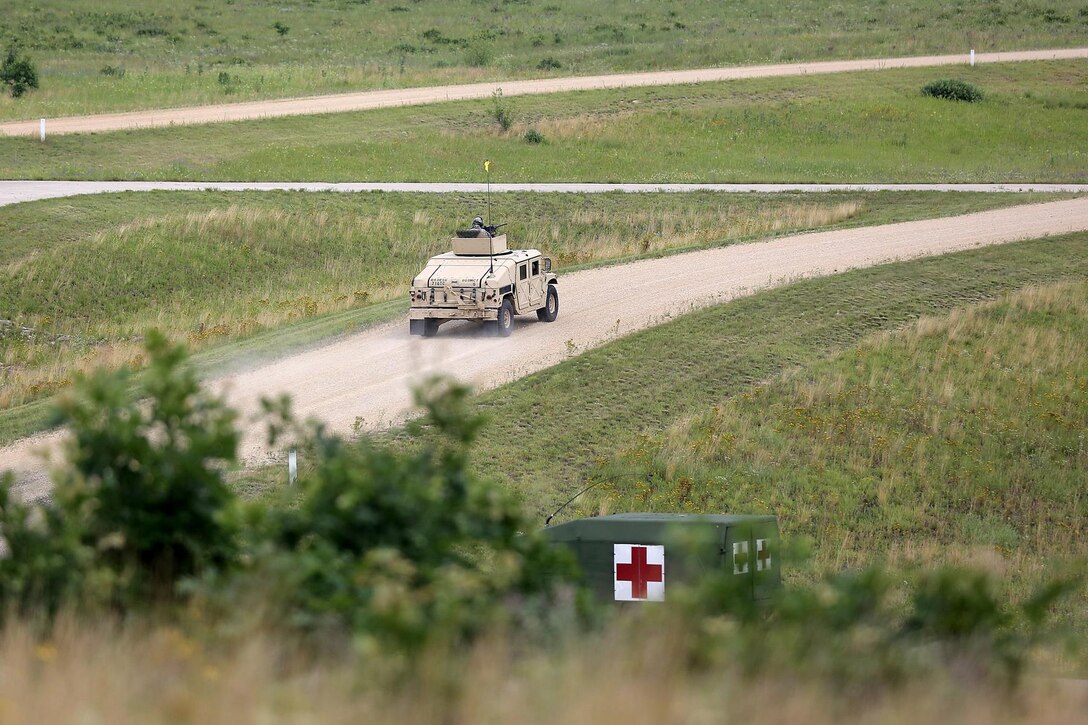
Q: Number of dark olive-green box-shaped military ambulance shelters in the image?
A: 1